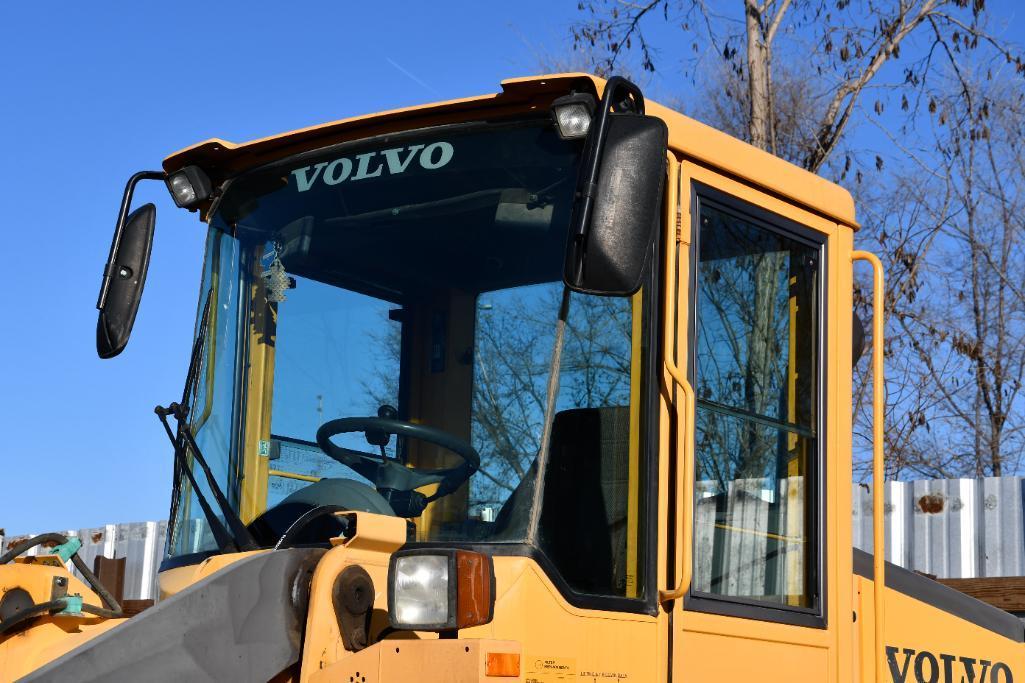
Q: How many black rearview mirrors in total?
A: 2